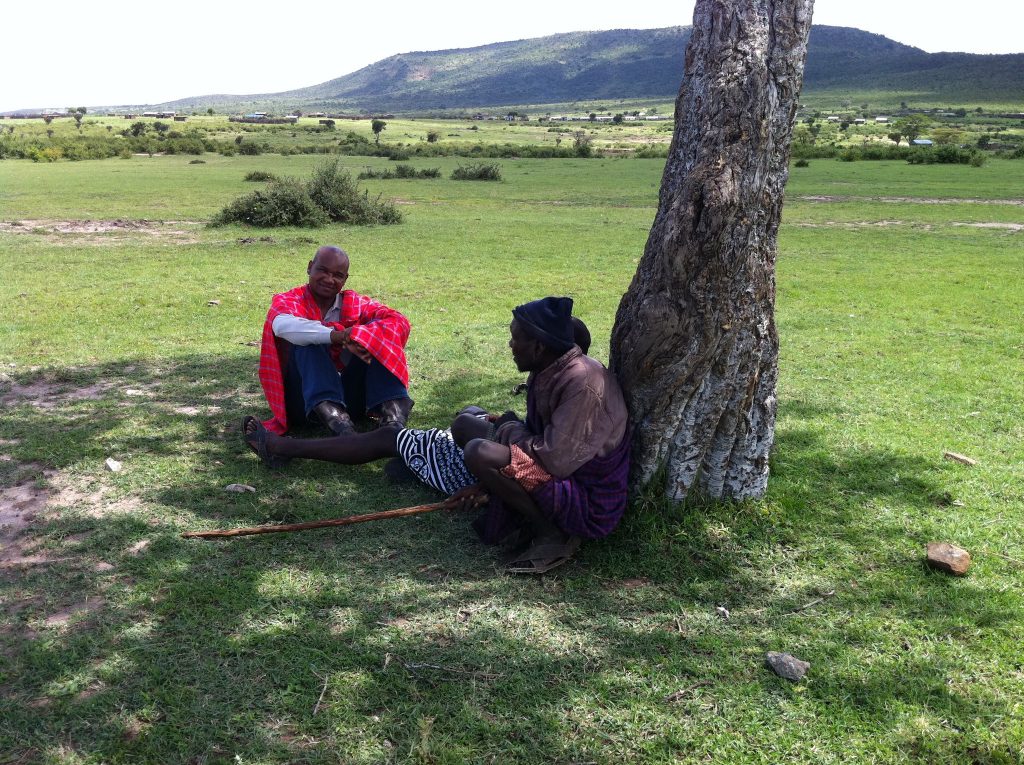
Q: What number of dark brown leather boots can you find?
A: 2